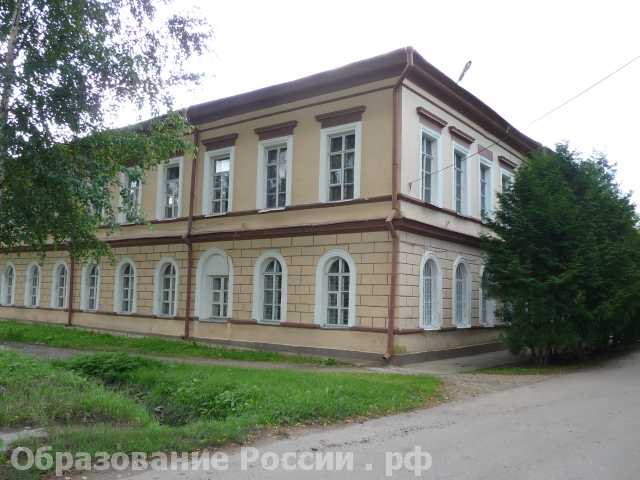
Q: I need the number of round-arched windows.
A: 12